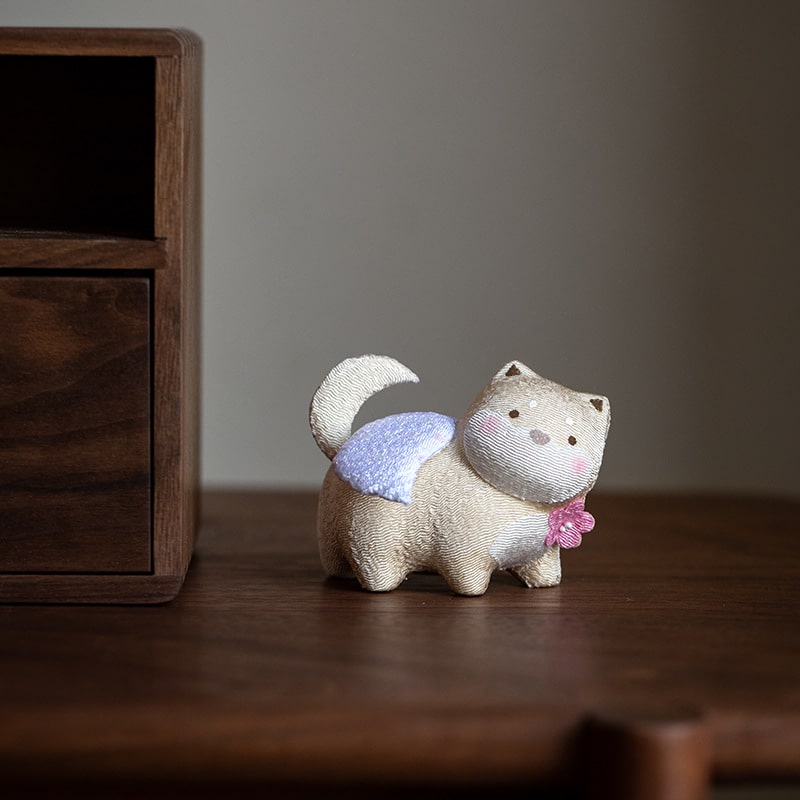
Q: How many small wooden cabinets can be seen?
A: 1